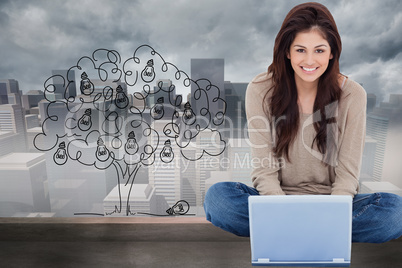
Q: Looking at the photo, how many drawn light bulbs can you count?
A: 11